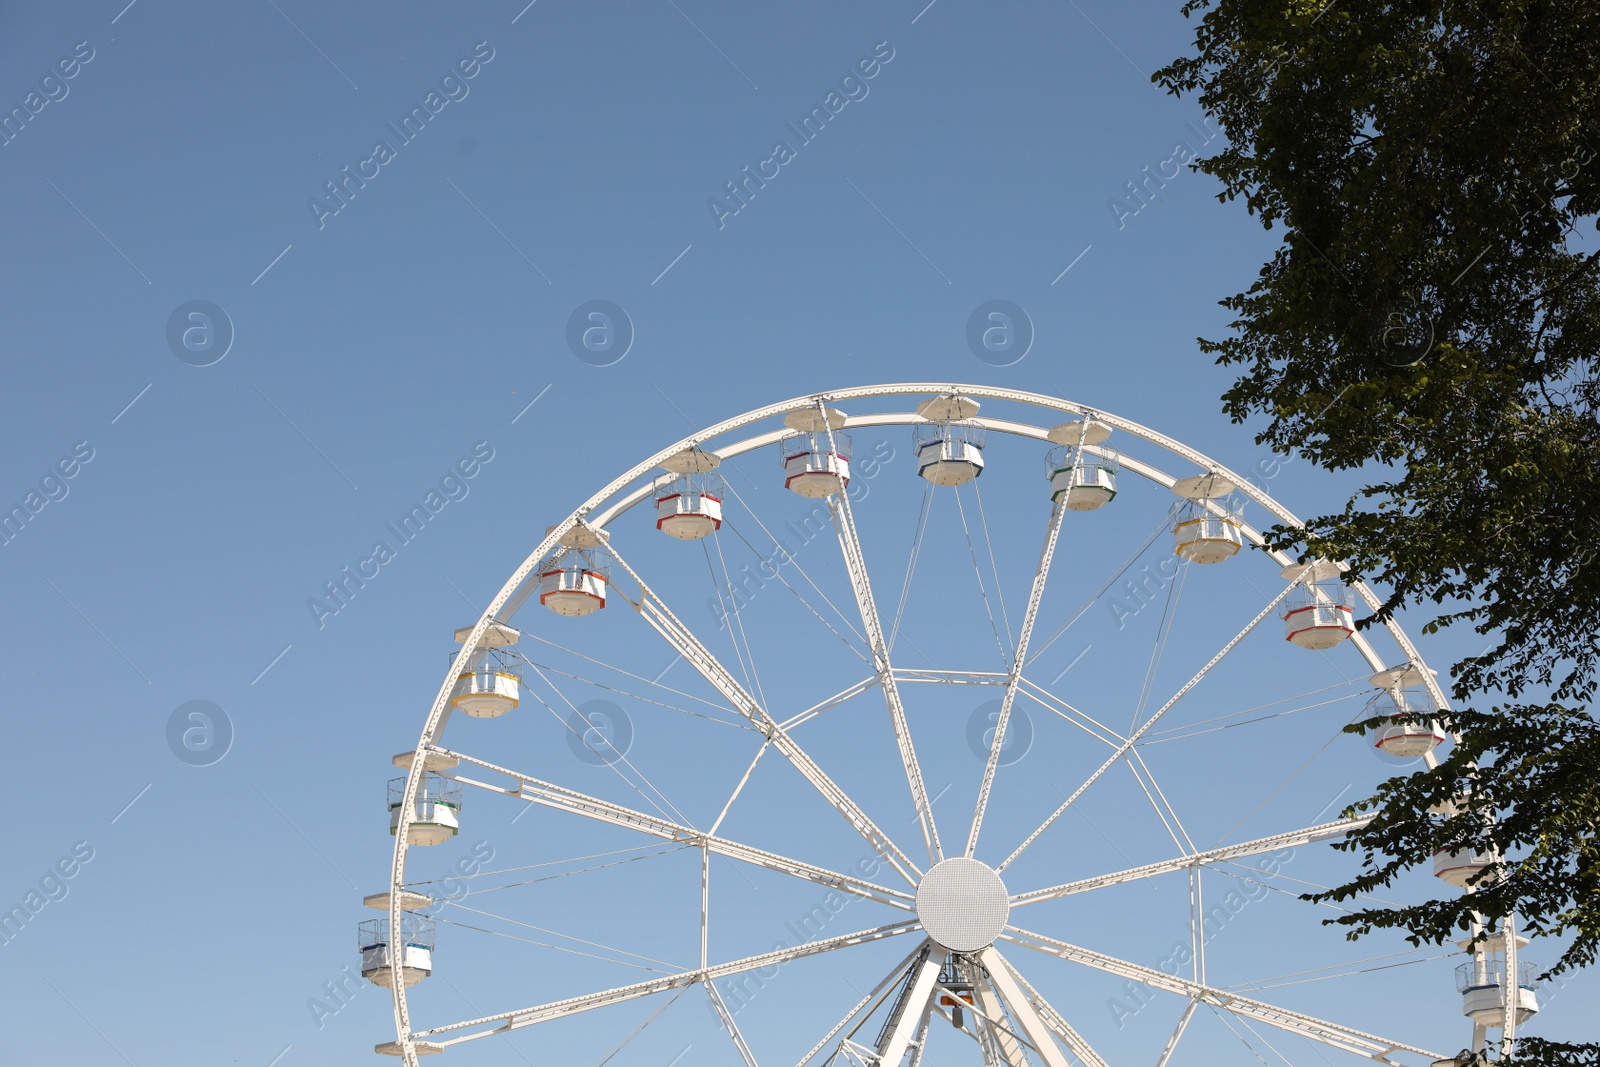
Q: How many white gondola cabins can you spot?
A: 13